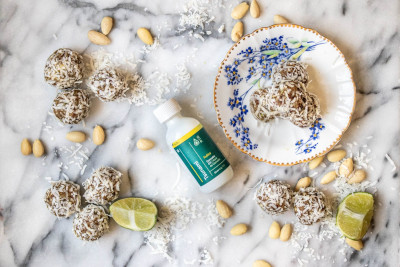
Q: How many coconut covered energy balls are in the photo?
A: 12